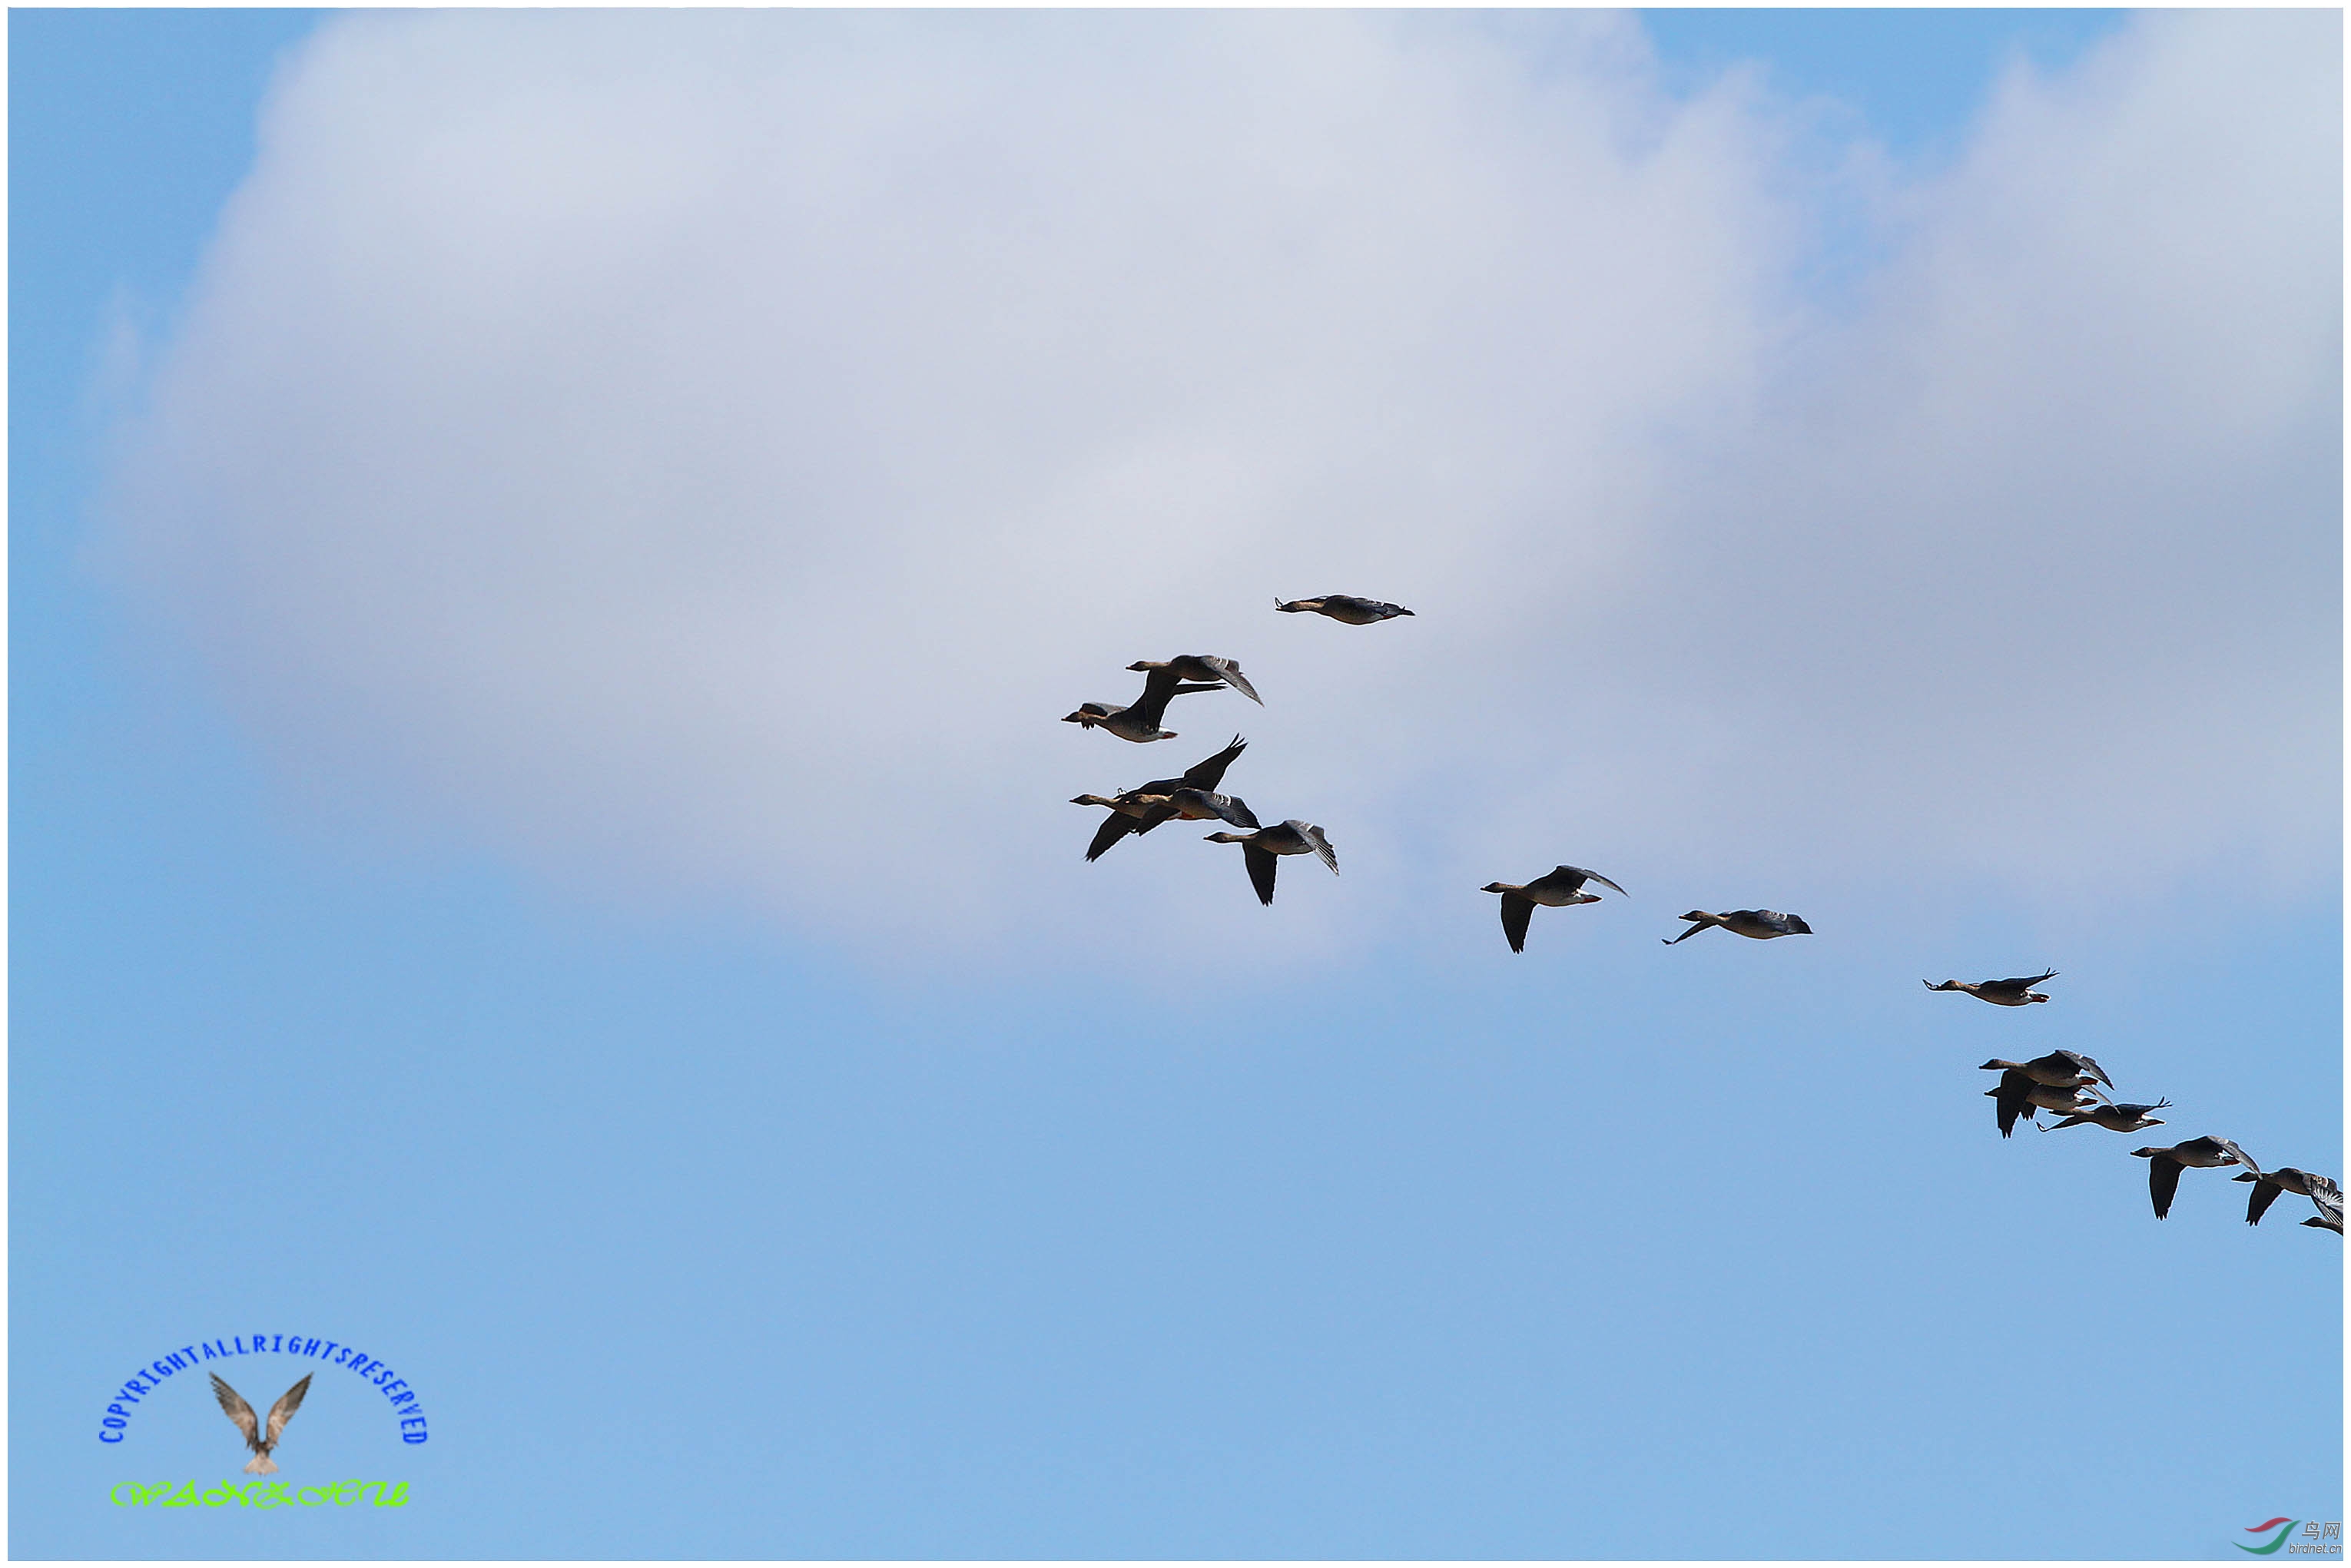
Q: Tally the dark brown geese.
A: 15